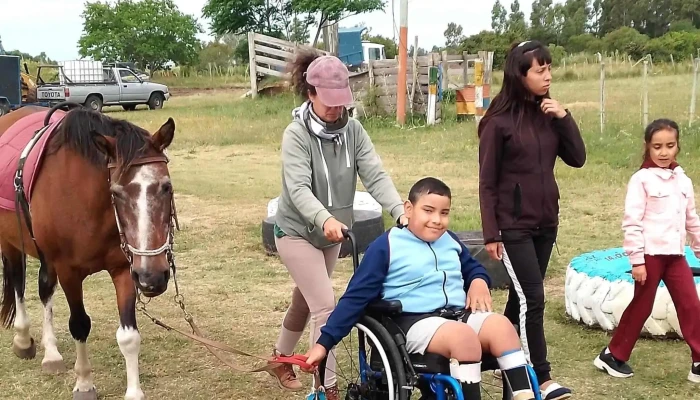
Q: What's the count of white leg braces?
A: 2